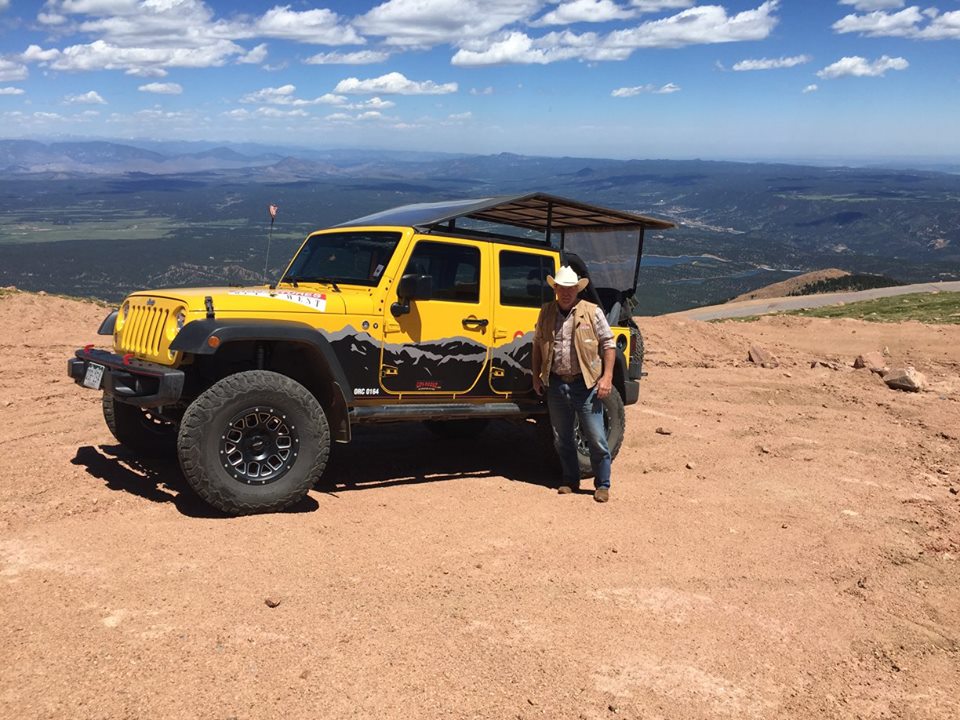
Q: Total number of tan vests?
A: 1